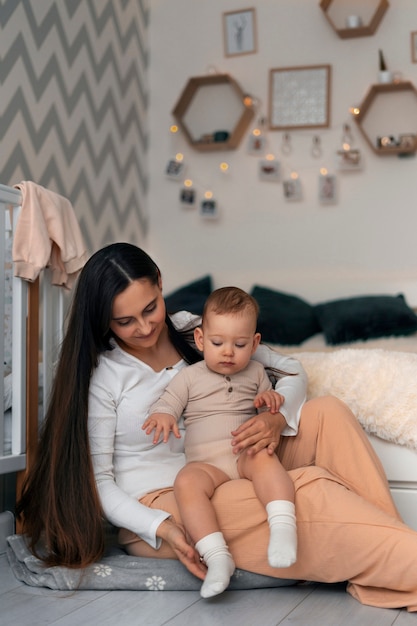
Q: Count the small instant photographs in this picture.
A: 8